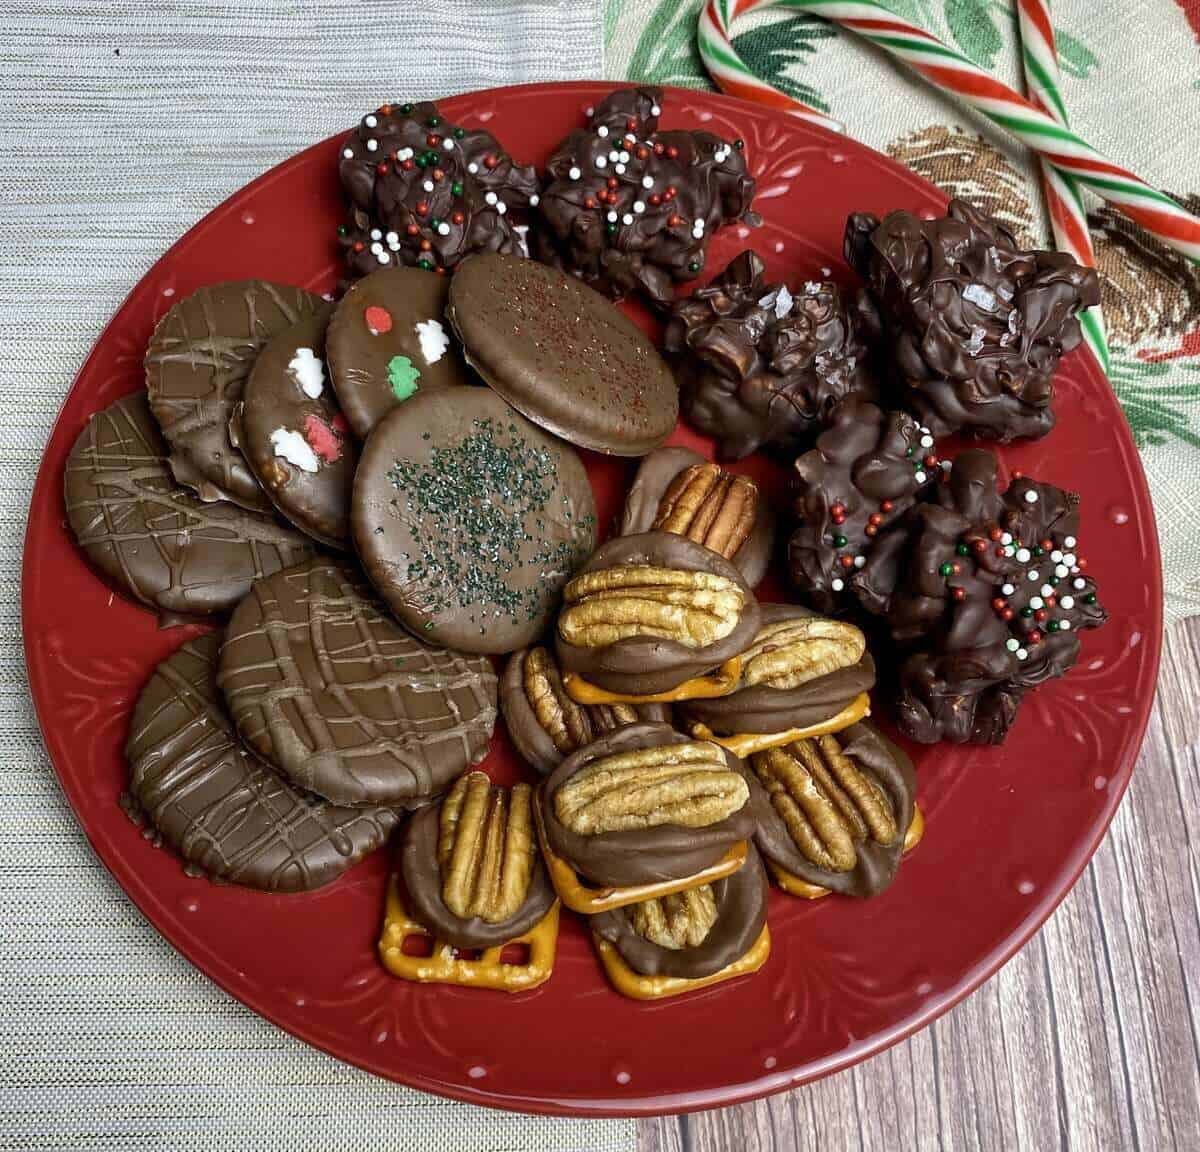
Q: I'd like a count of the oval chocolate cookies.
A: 8